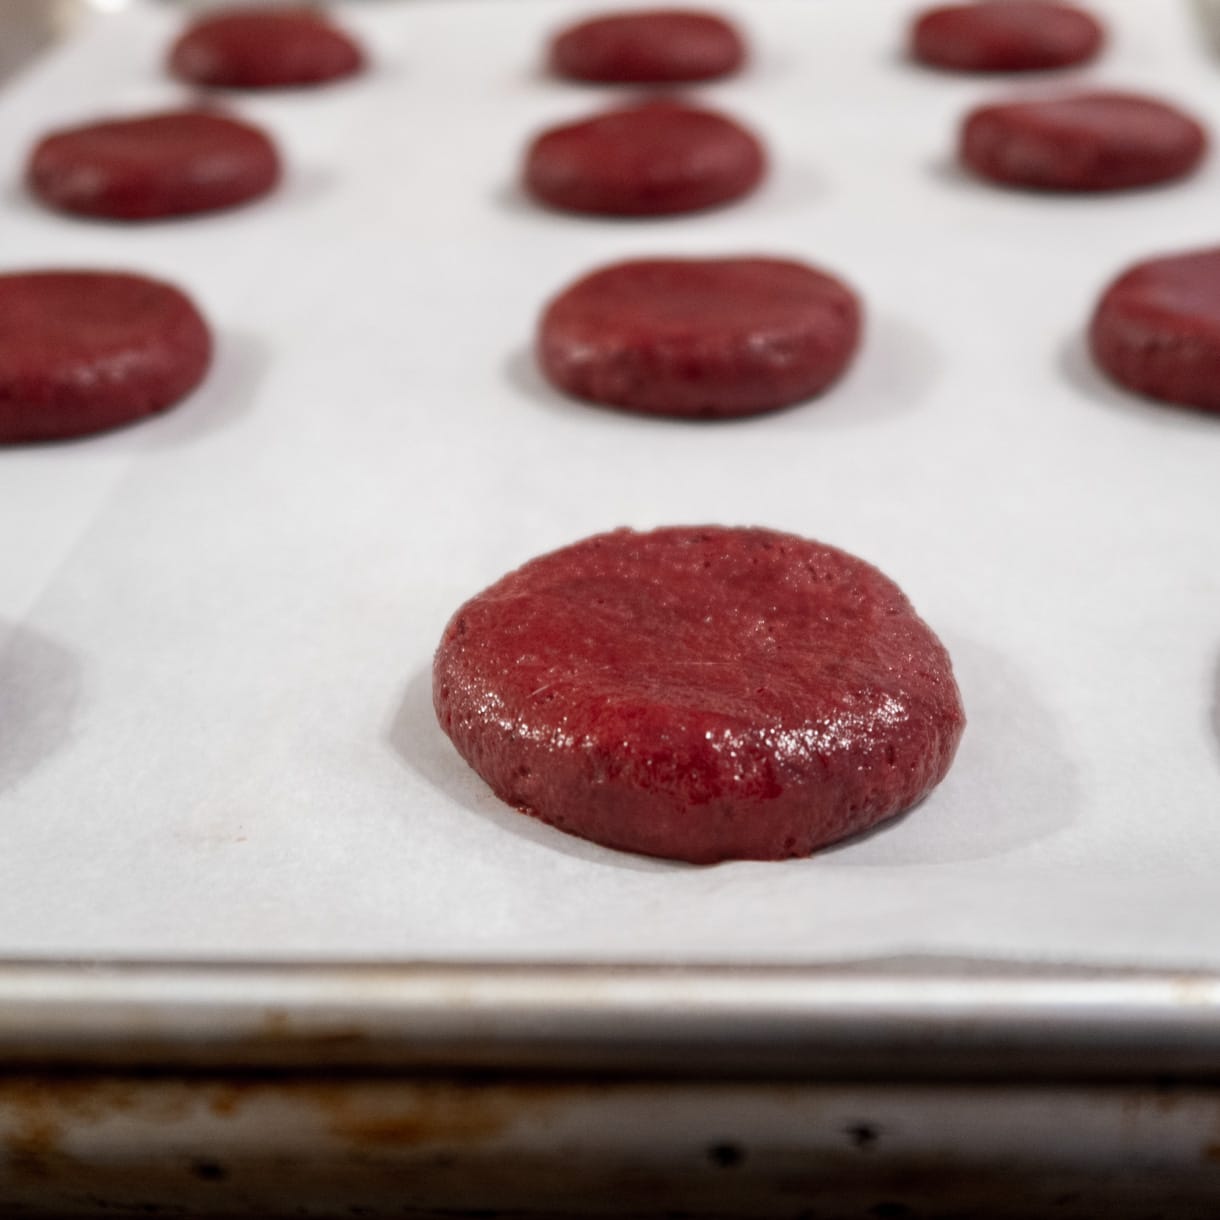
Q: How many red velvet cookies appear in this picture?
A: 10